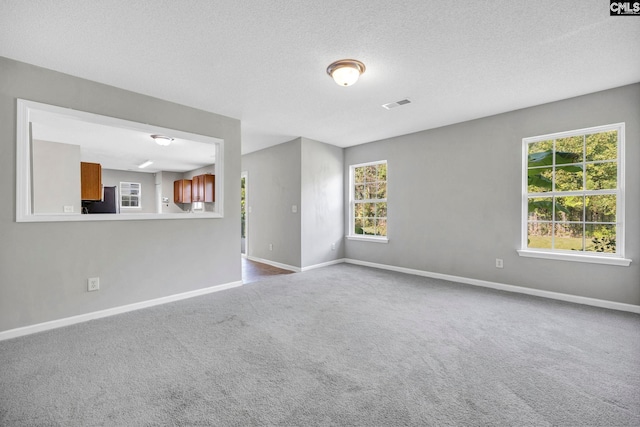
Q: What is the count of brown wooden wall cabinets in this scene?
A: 3